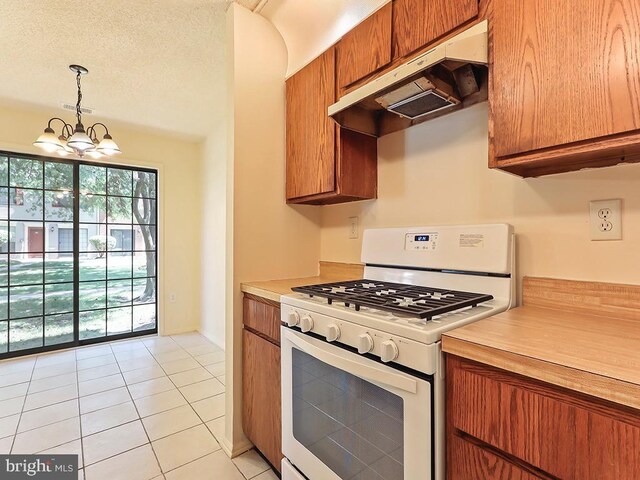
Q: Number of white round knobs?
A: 5